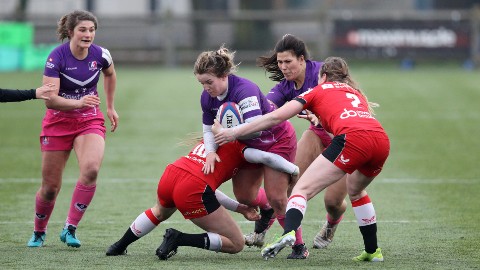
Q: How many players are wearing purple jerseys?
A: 3